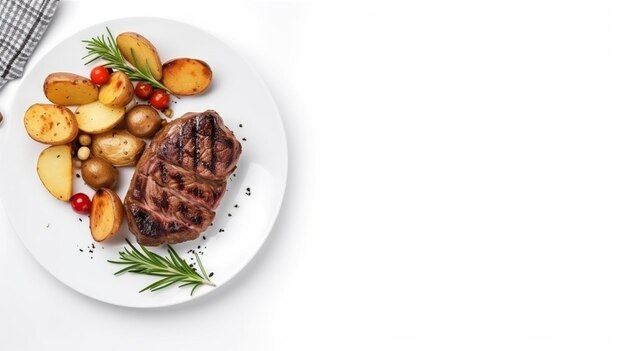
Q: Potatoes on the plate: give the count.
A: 11